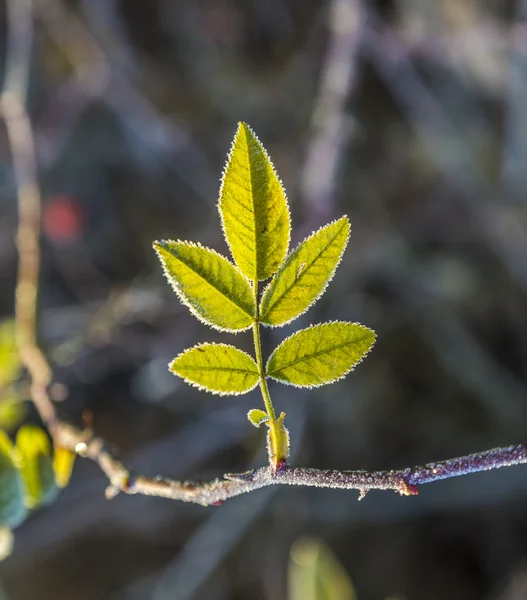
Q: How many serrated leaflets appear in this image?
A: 5